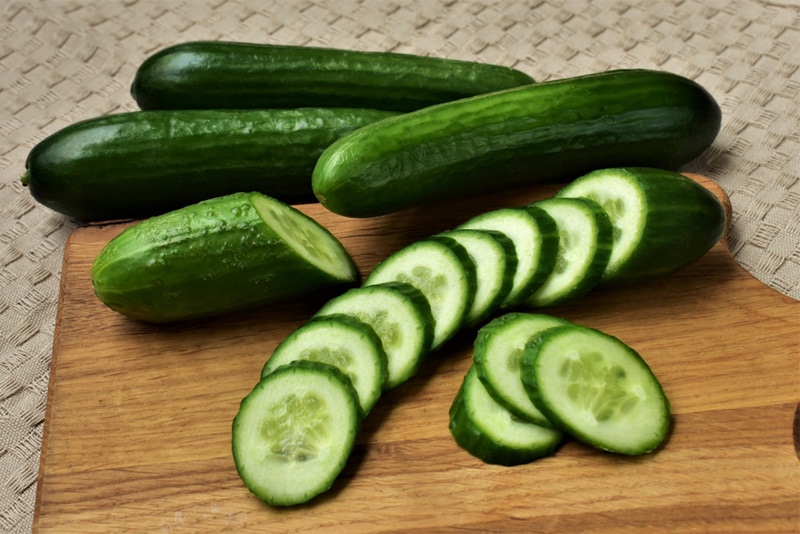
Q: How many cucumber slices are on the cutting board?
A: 10